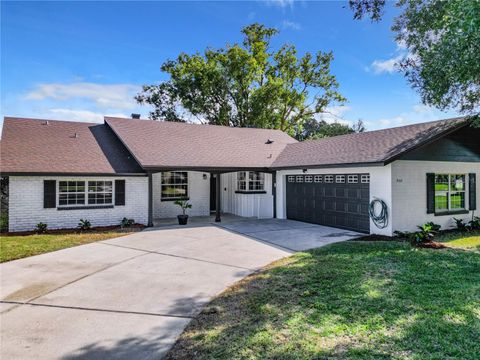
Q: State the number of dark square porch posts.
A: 3